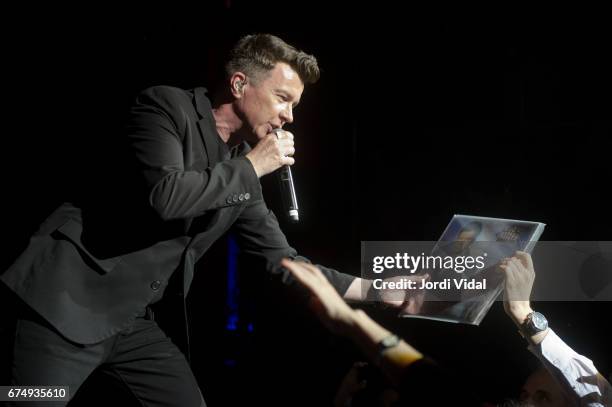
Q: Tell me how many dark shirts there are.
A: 1